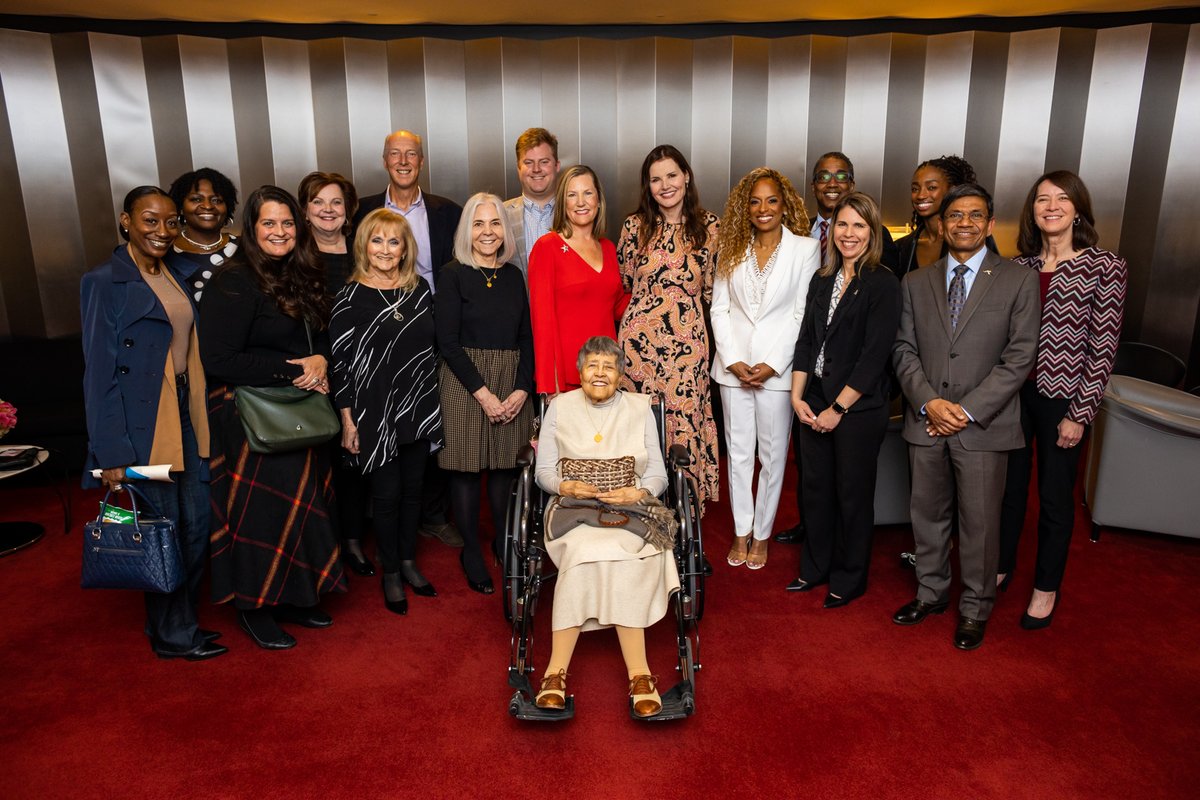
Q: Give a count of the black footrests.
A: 2